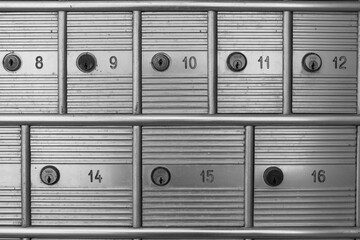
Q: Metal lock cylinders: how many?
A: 8